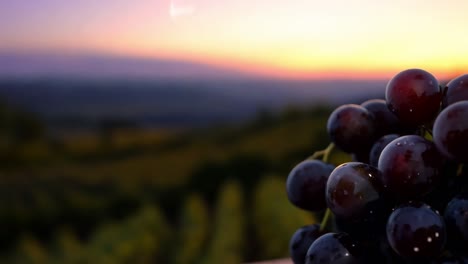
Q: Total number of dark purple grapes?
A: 13